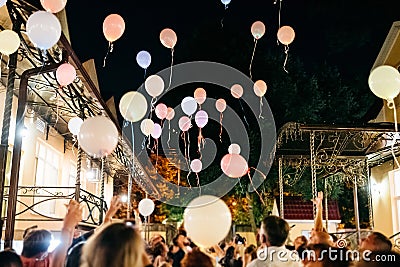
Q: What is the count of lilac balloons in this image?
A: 2